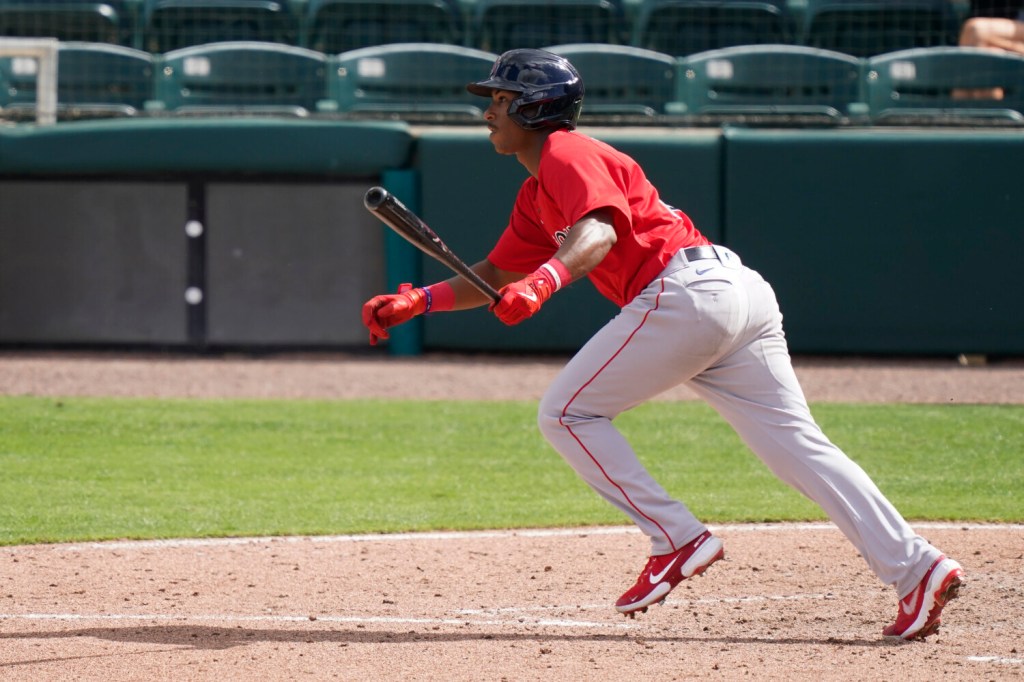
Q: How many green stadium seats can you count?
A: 12